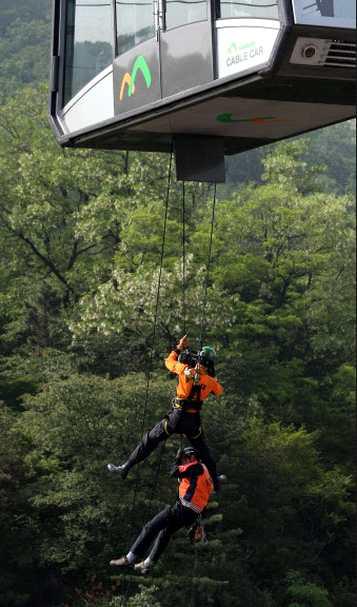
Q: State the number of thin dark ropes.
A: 3